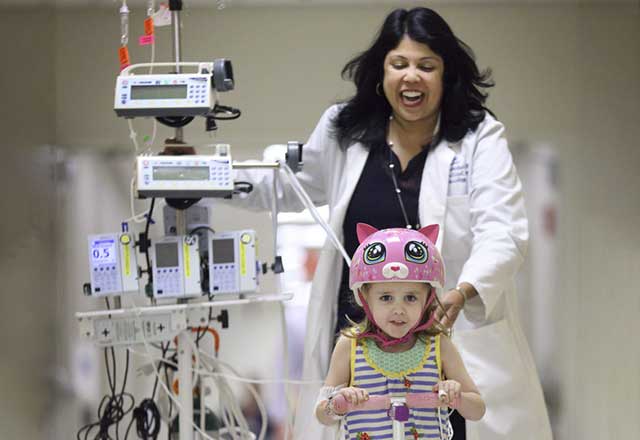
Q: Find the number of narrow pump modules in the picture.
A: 3